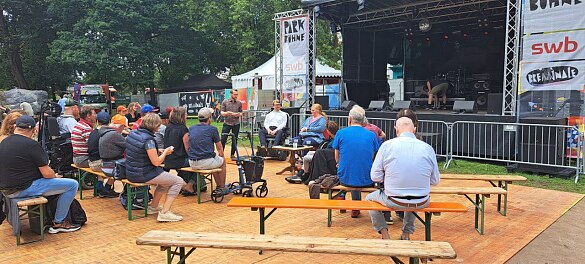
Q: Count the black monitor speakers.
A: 4